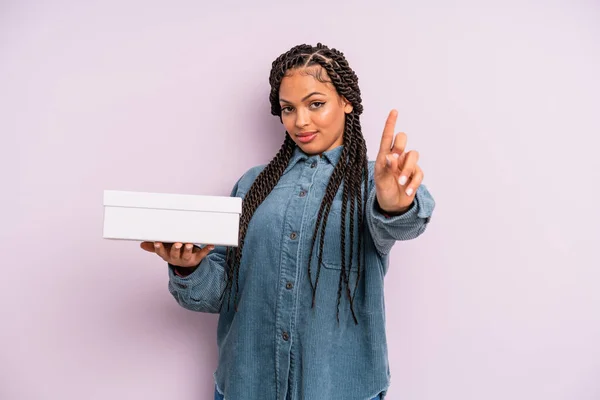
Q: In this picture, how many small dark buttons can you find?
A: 5